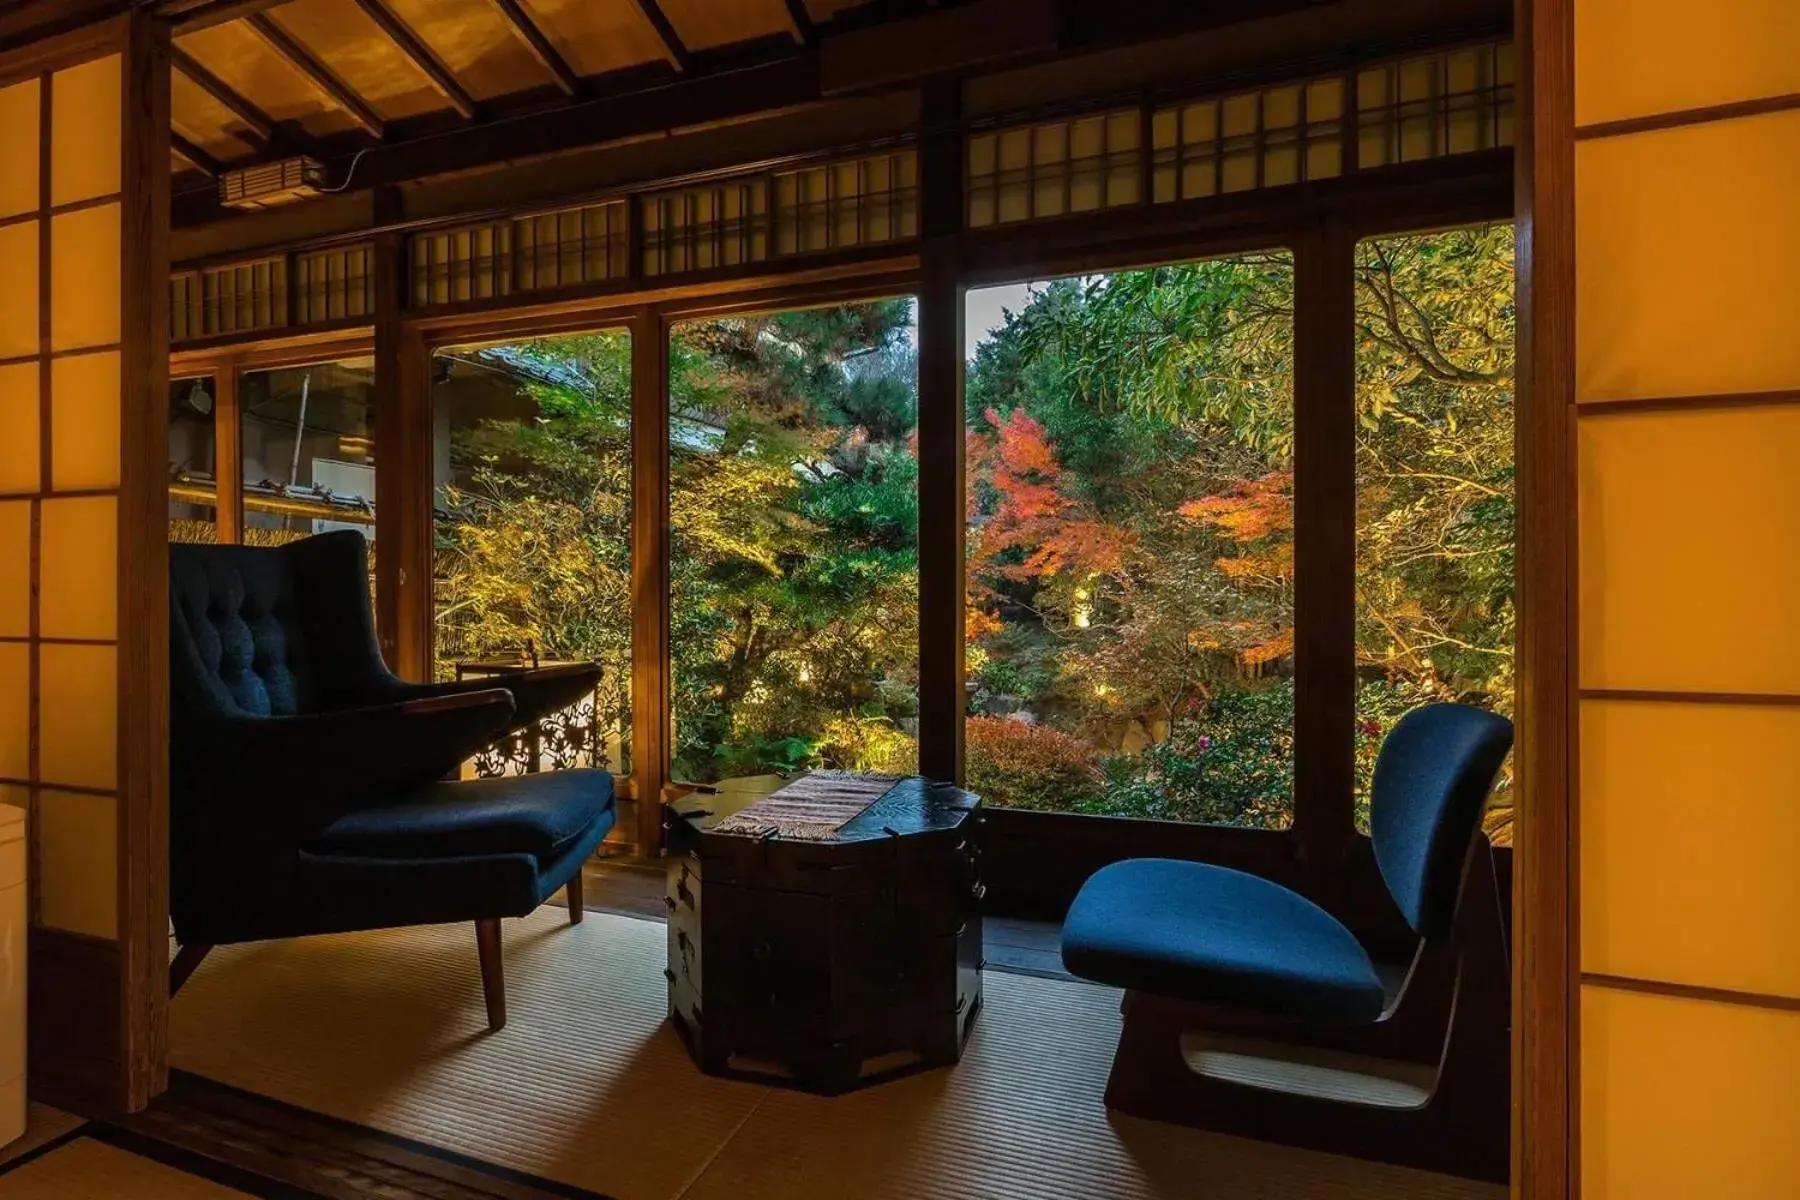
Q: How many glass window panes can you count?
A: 6